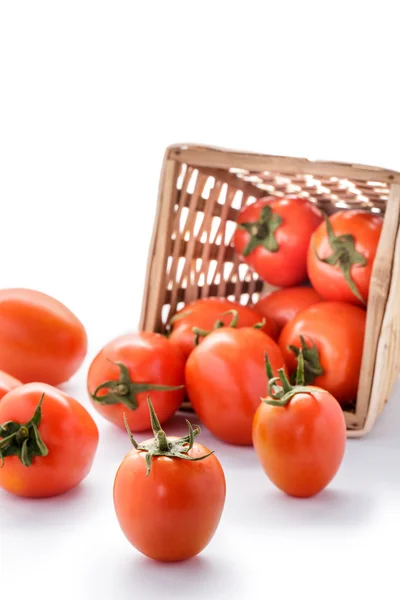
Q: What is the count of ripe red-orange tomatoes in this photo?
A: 12